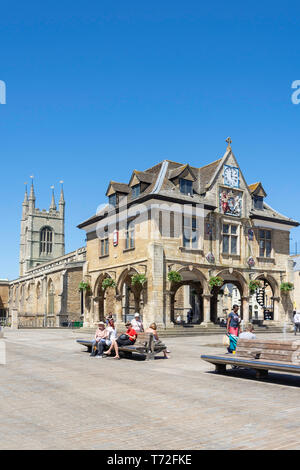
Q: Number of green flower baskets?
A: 7